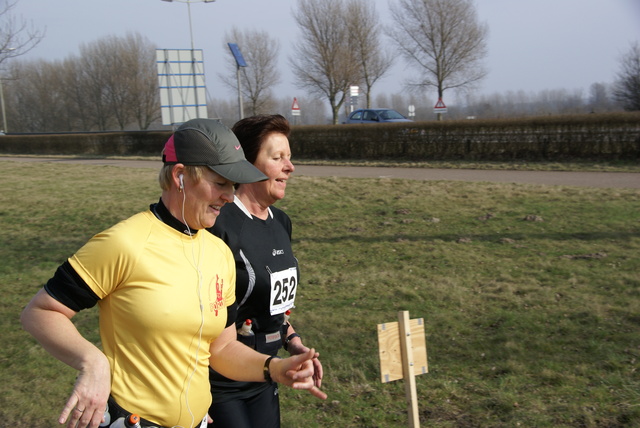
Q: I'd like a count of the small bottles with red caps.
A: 2